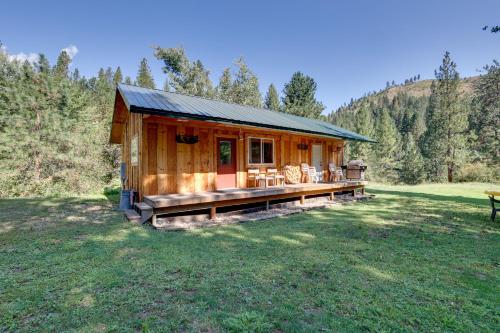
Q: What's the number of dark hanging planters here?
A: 2